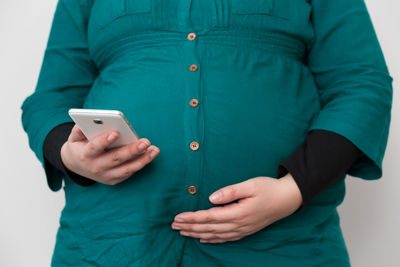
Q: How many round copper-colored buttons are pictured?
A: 5